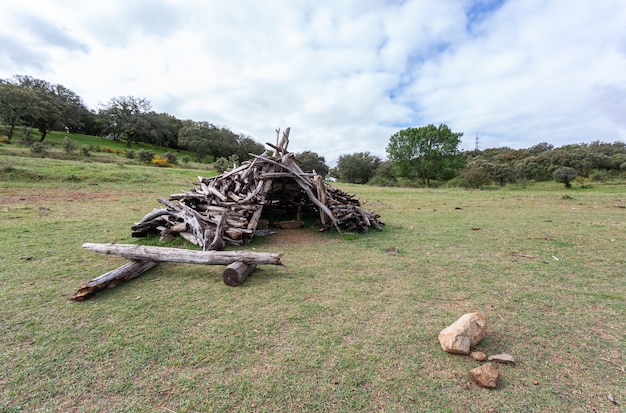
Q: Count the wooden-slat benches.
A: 0